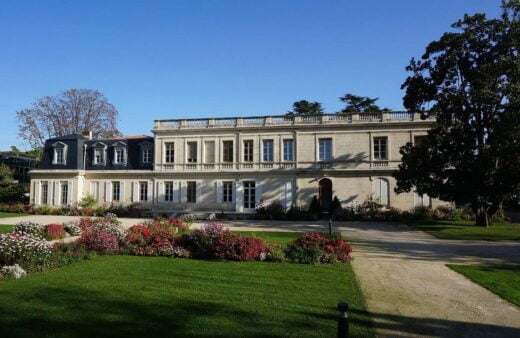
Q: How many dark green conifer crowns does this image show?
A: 2